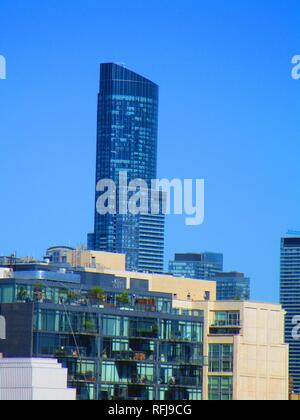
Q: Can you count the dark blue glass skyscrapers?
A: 1